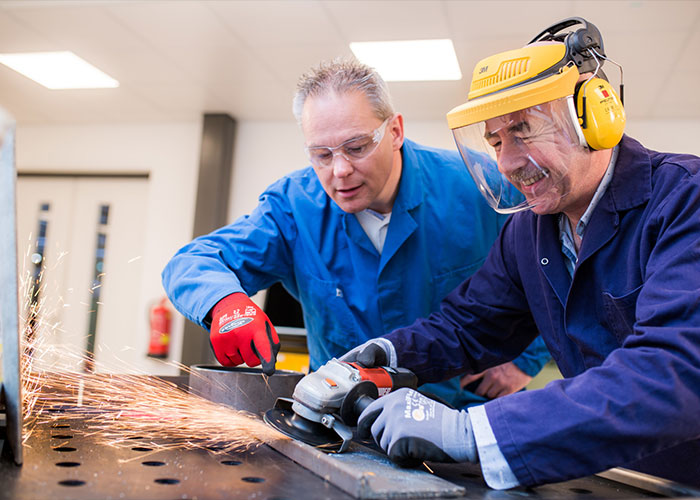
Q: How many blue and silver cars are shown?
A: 0